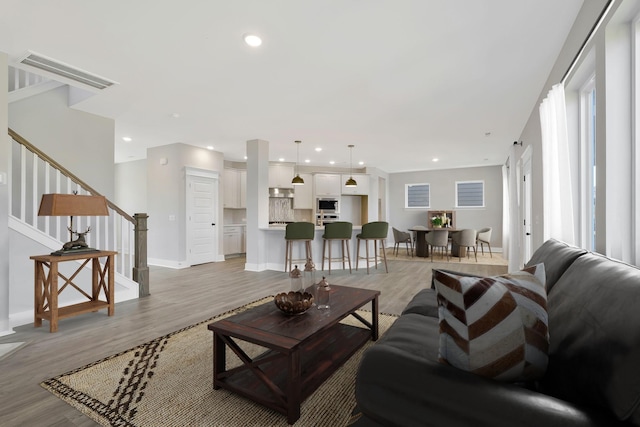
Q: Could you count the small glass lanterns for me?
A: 3